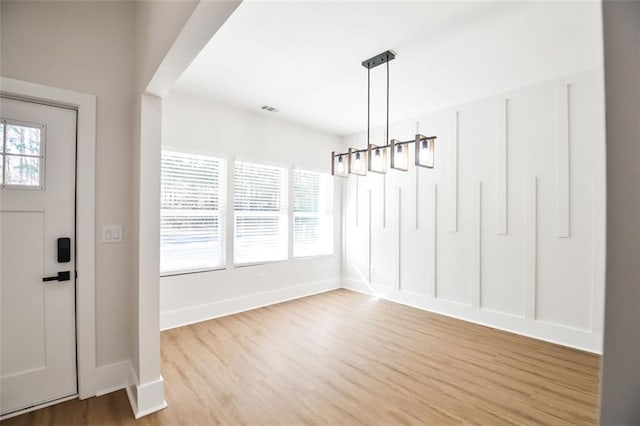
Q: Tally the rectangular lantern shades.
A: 5